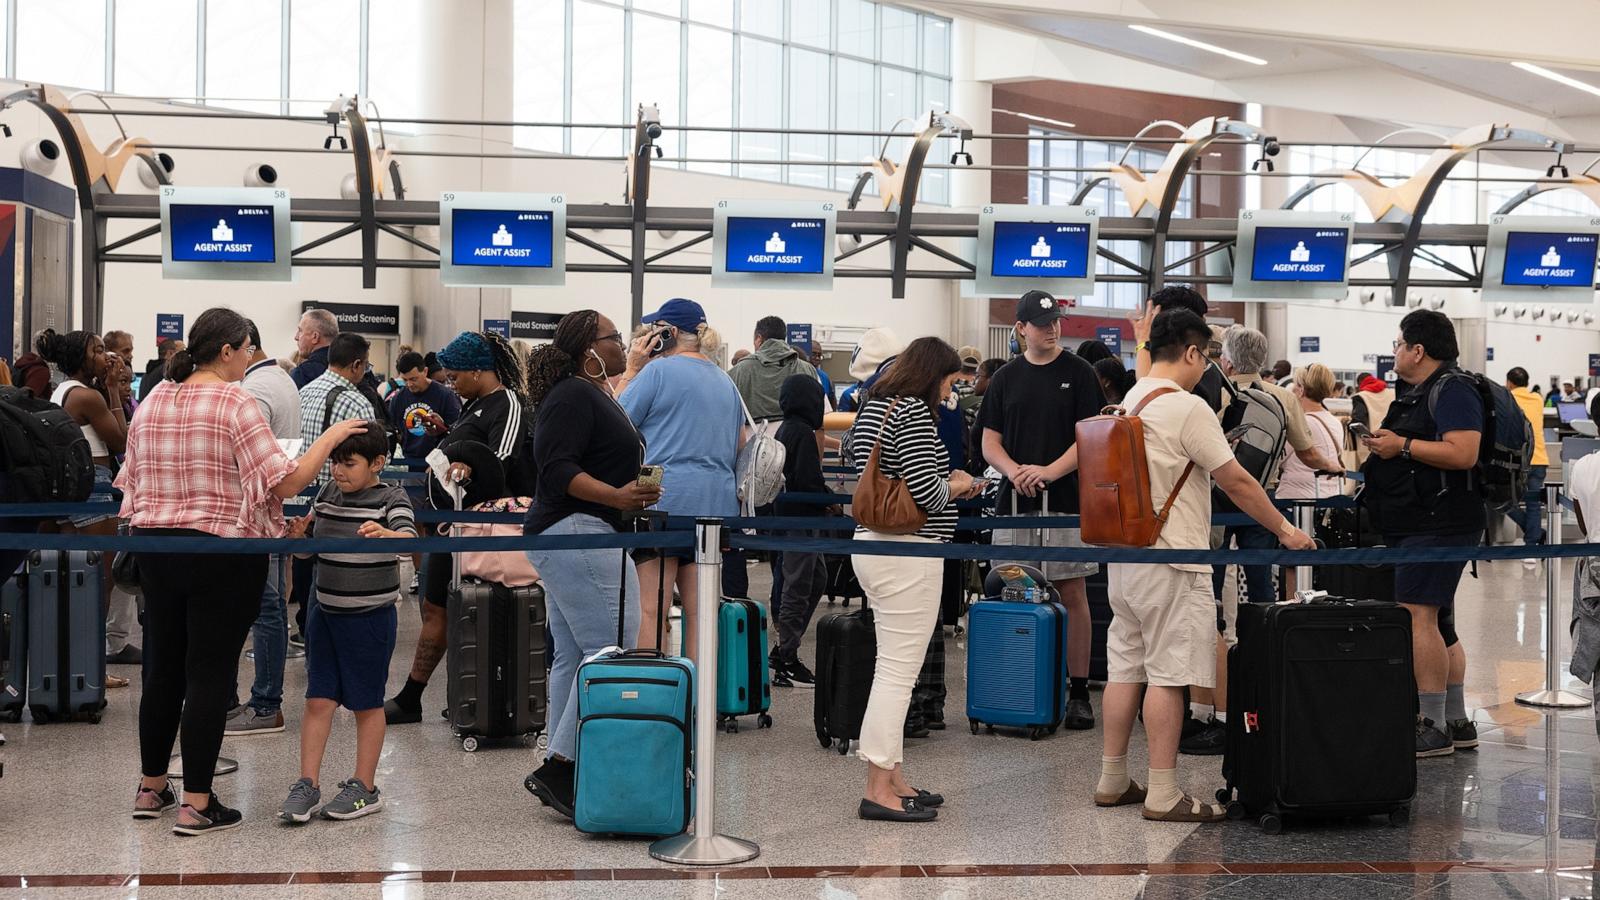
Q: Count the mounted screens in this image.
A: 6